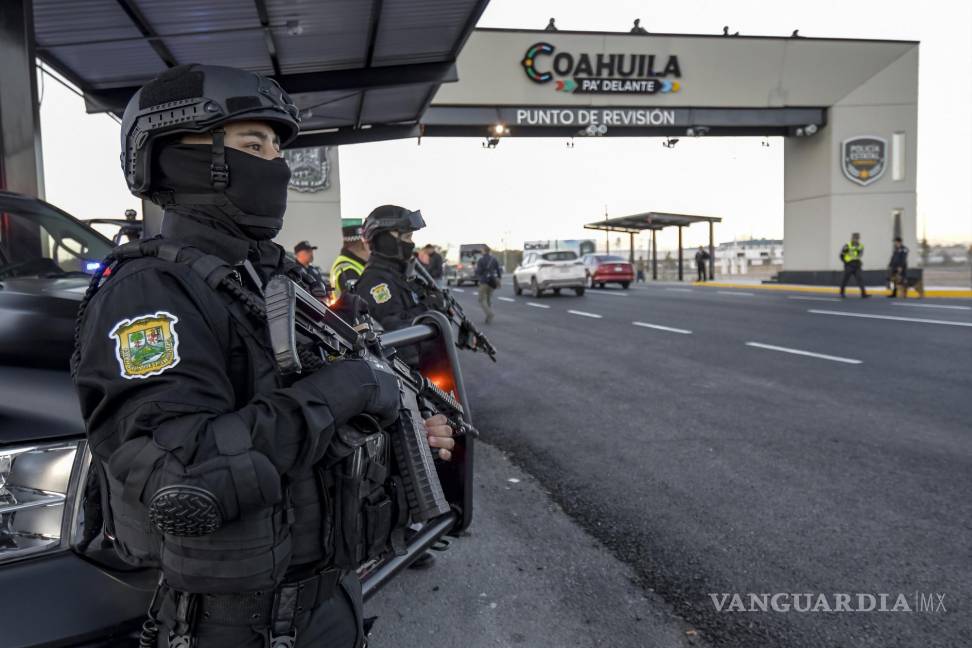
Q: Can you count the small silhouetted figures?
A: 4